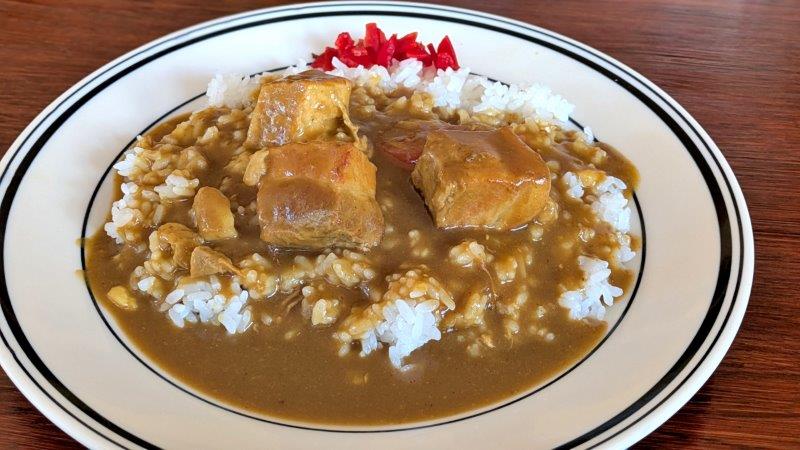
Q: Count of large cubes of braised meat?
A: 3